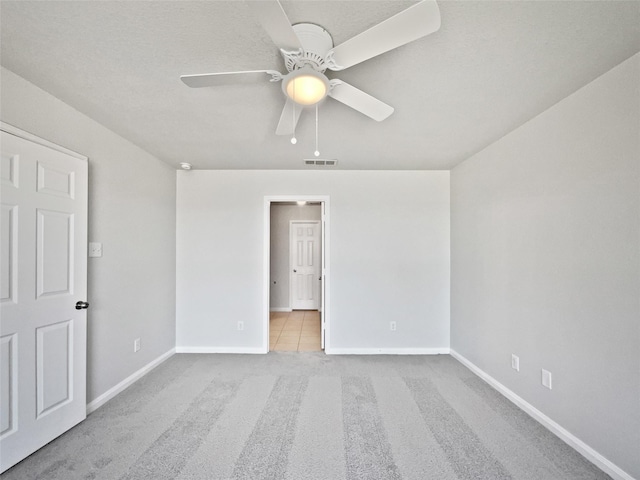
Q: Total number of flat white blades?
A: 5